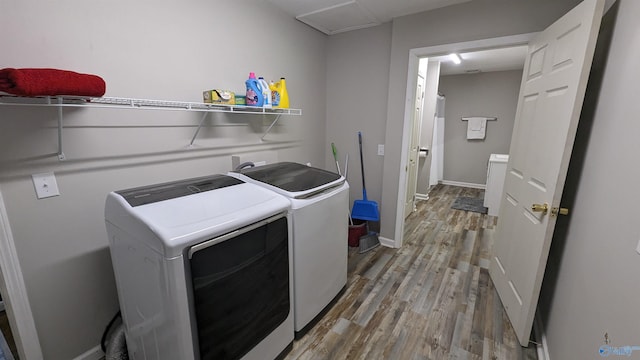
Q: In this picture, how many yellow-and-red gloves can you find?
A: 0